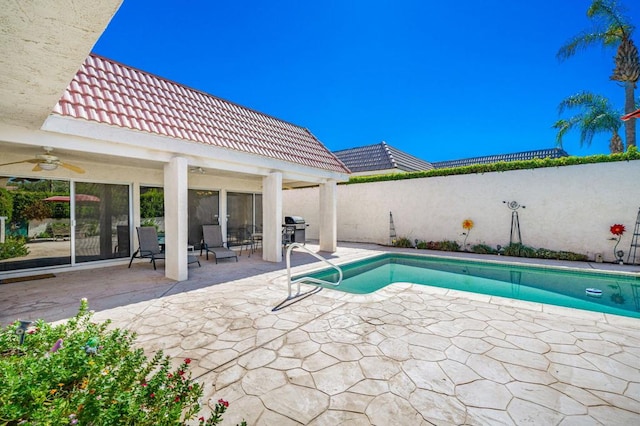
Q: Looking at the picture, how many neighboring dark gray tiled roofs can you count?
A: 2